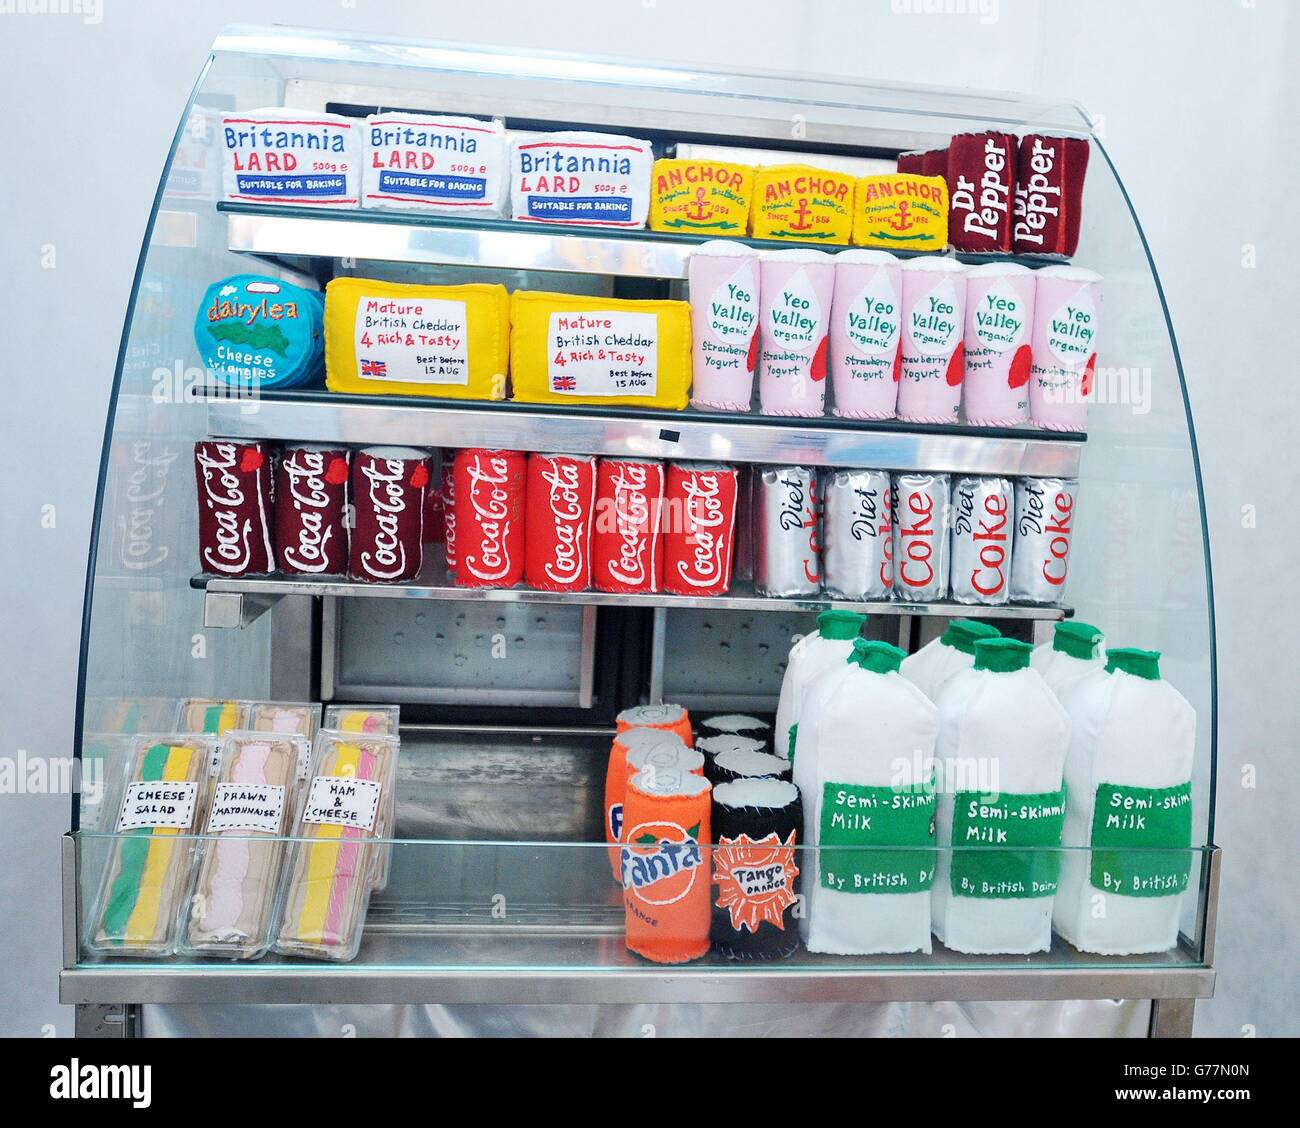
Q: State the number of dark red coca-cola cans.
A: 3